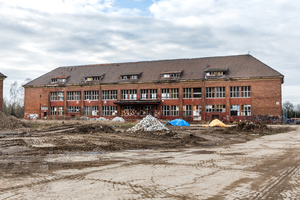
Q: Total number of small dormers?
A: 5